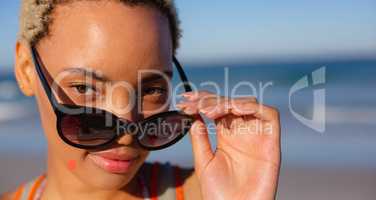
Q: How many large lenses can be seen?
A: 2